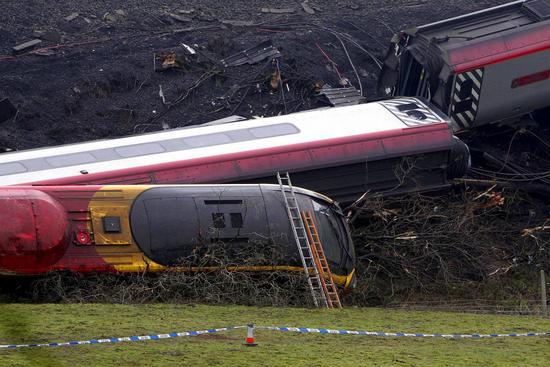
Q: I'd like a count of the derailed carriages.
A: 3